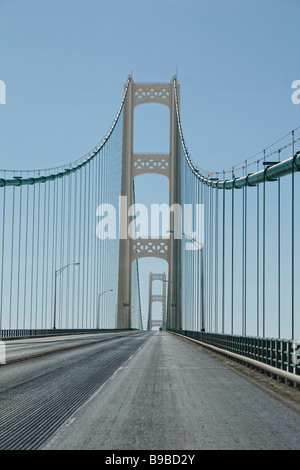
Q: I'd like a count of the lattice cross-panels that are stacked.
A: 3